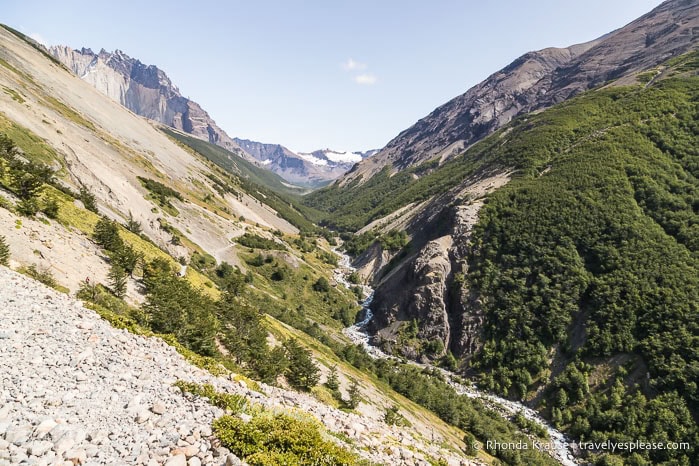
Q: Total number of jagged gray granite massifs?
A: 1